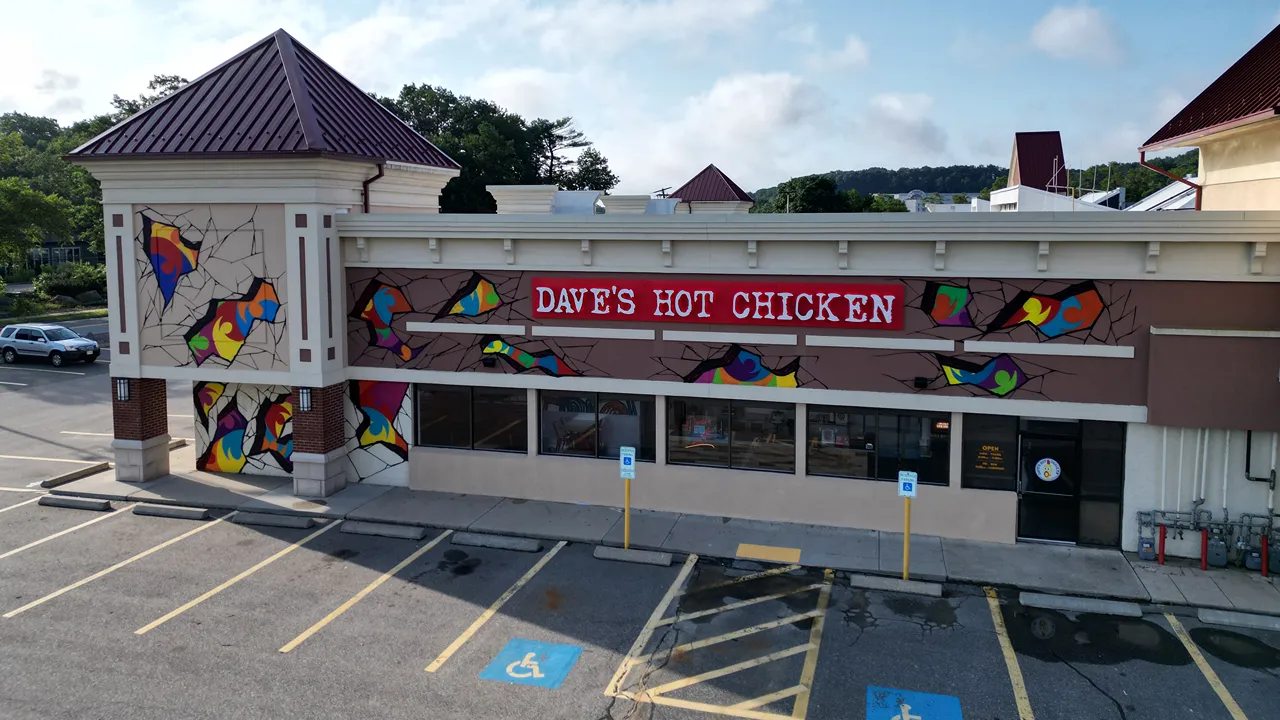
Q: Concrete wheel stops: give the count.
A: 11